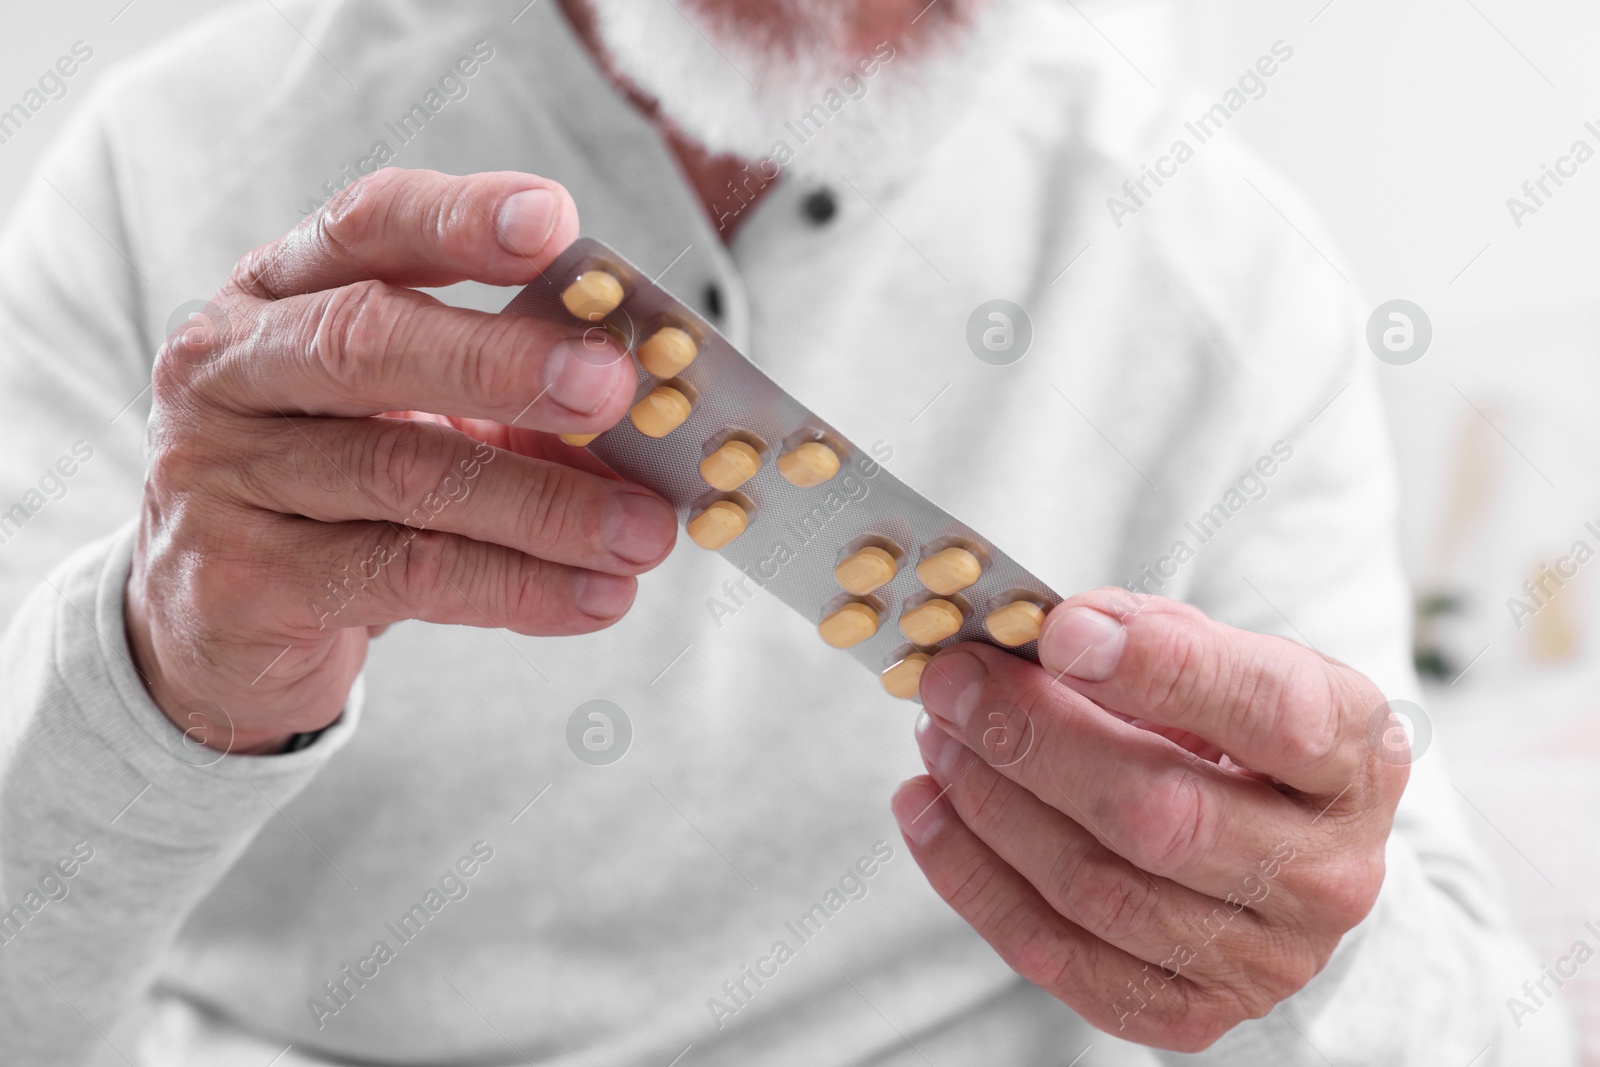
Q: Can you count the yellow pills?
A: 13